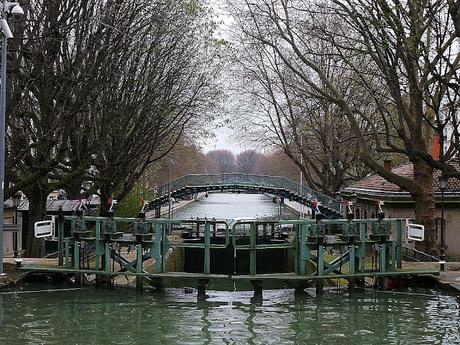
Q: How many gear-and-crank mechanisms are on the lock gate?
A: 6